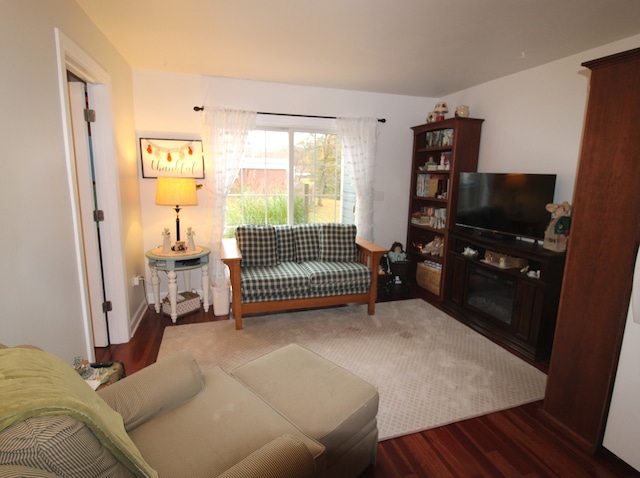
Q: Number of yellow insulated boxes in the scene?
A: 0